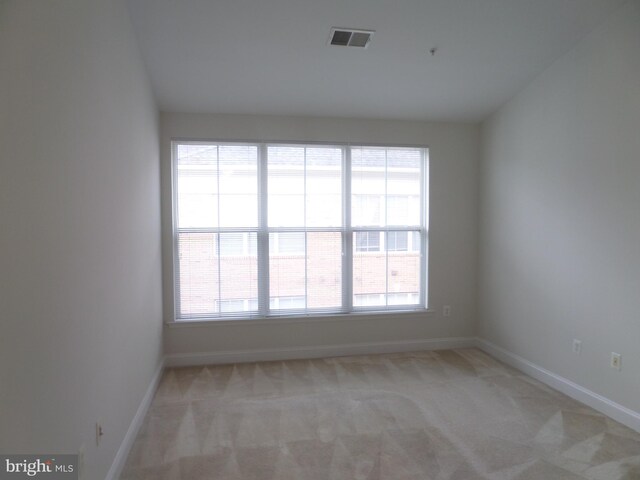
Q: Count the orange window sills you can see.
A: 0